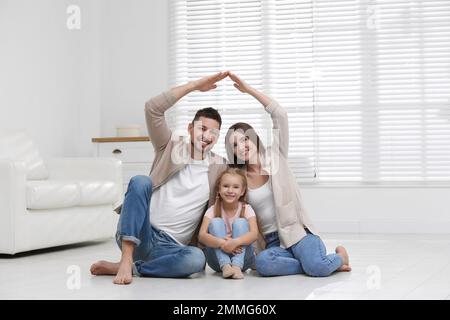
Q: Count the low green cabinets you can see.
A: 0